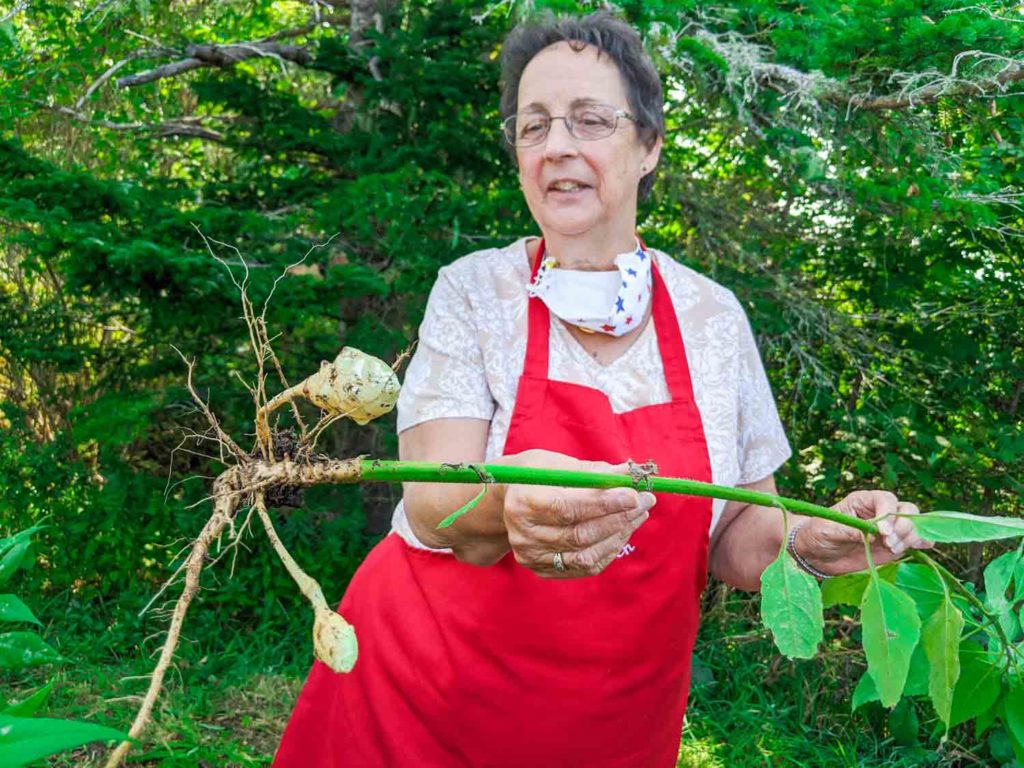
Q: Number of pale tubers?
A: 2